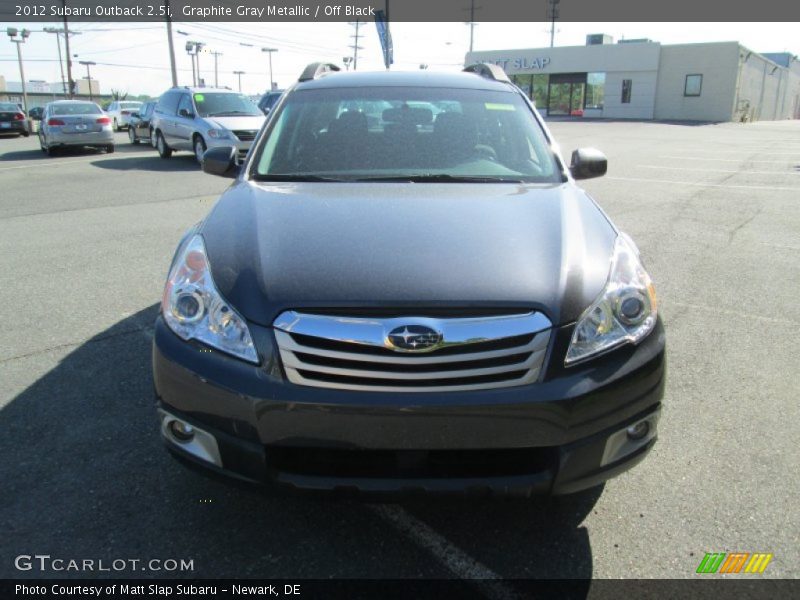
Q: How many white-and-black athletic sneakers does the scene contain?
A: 0